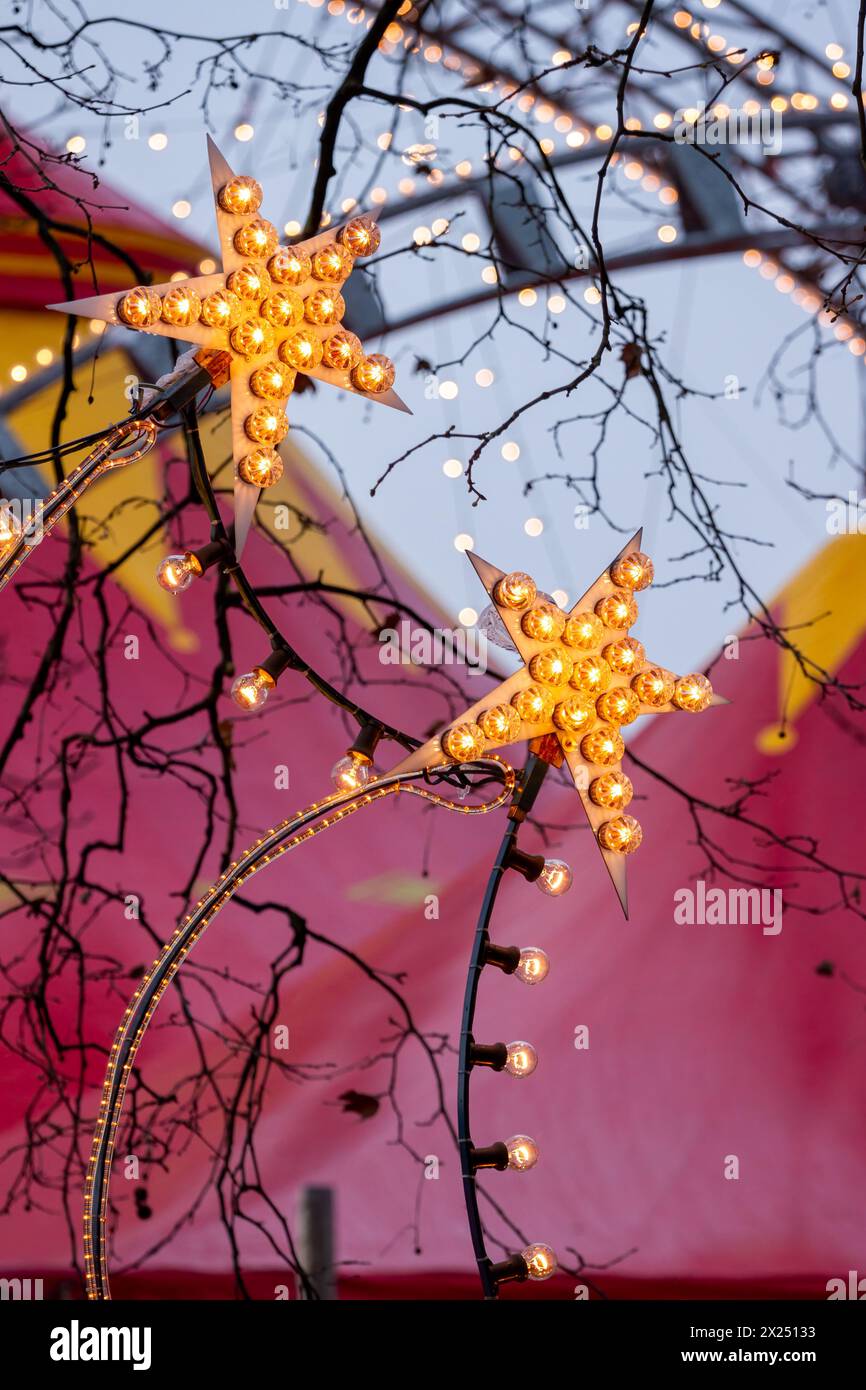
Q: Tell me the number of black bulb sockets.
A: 8